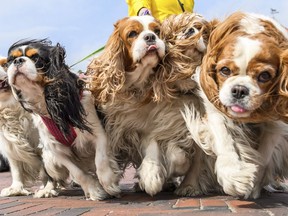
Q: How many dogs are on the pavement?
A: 5